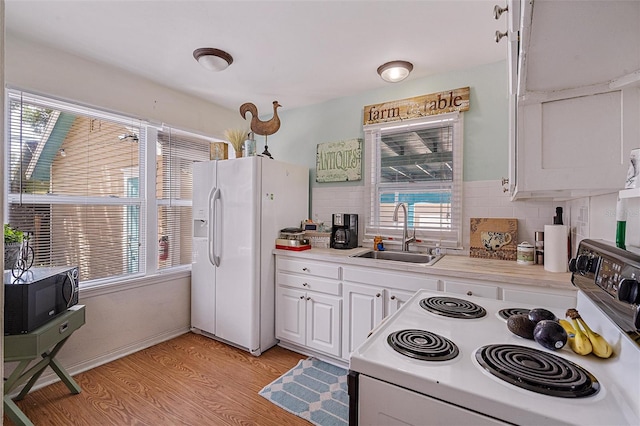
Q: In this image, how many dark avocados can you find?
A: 3